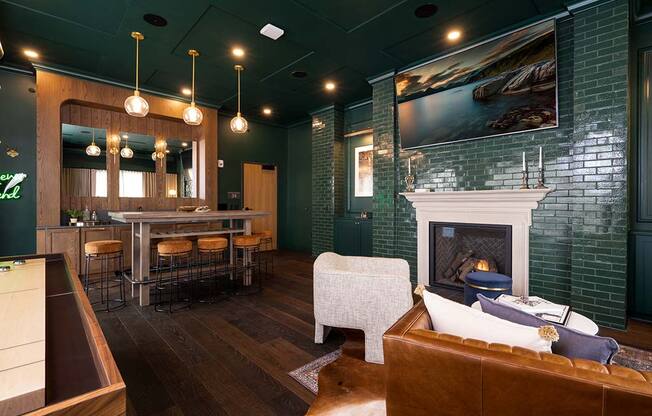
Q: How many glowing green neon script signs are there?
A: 1